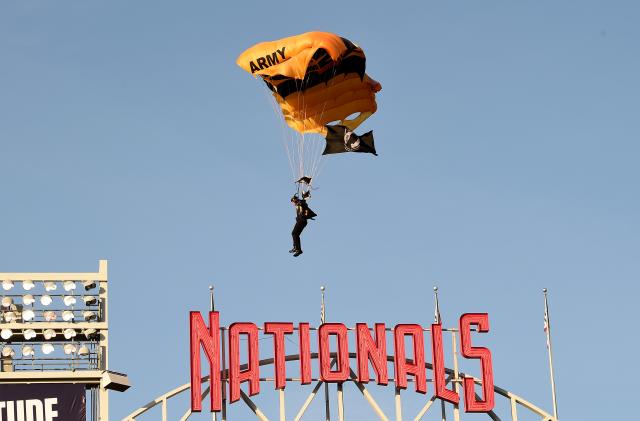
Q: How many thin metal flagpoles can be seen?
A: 4